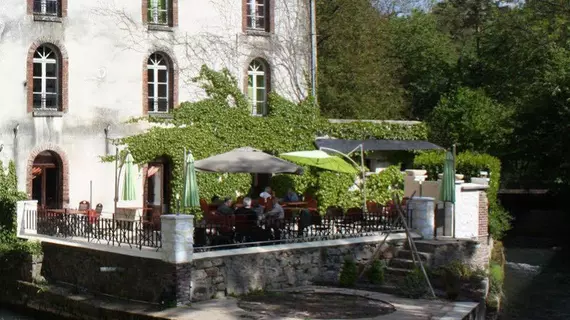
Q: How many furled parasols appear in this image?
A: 3